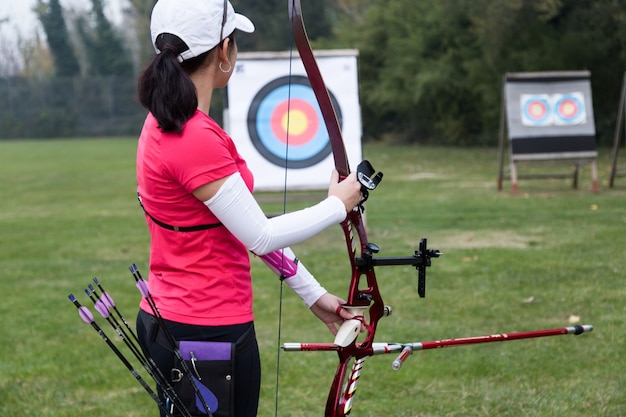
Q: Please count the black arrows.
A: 6